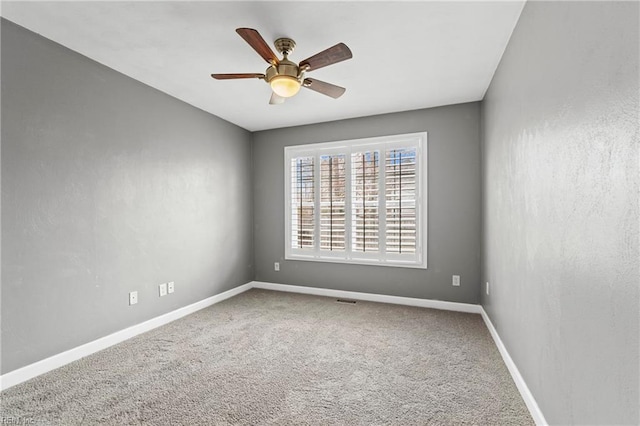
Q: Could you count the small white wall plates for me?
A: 6